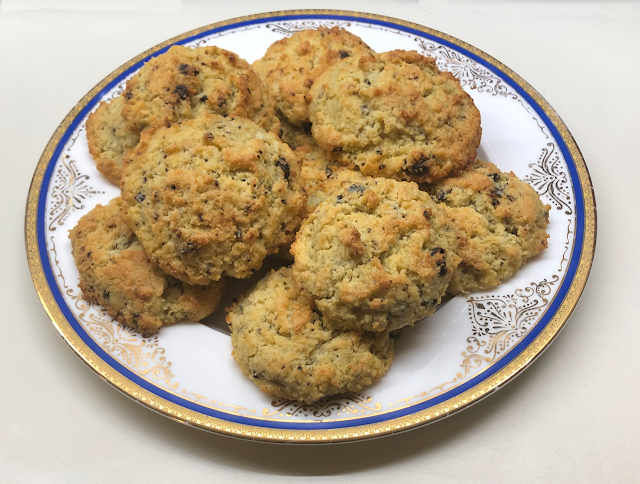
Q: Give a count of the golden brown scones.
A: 10